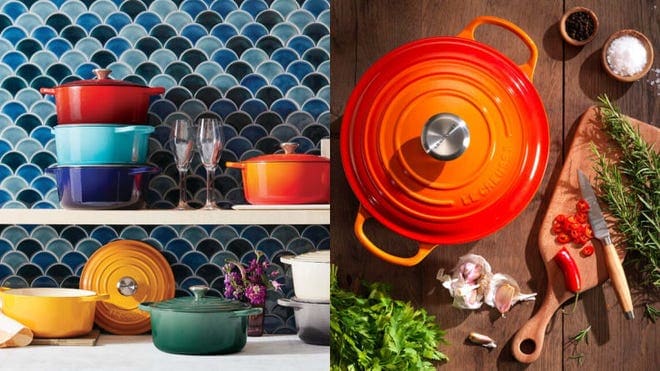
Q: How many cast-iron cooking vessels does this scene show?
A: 9